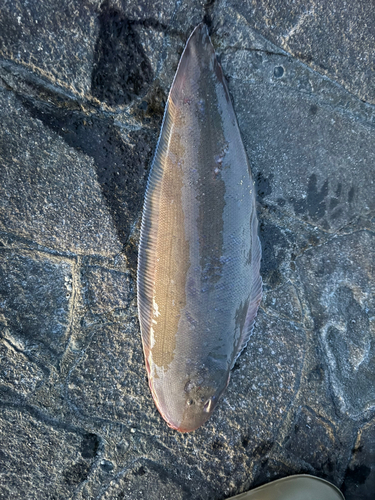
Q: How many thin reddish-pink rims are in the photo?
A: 1